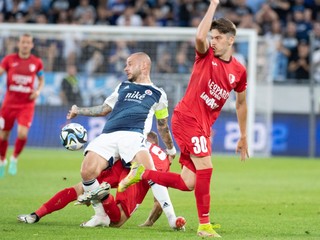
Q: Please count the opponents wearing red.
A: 3